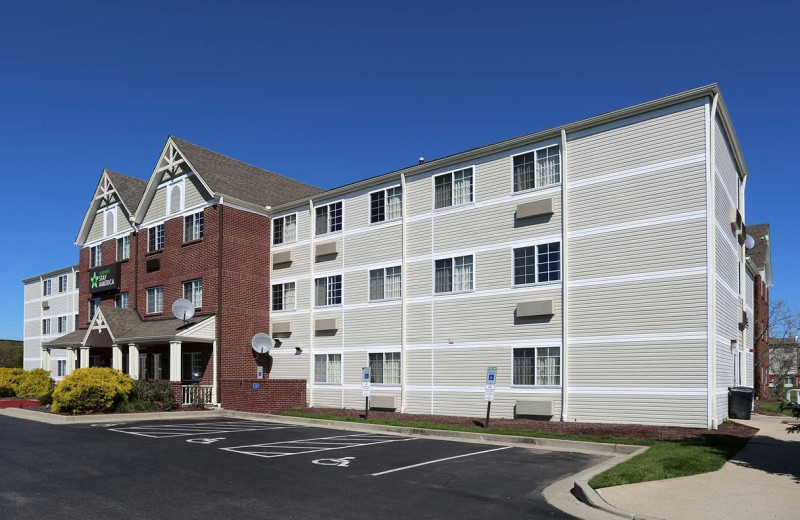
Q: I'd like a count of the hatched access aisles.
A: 2